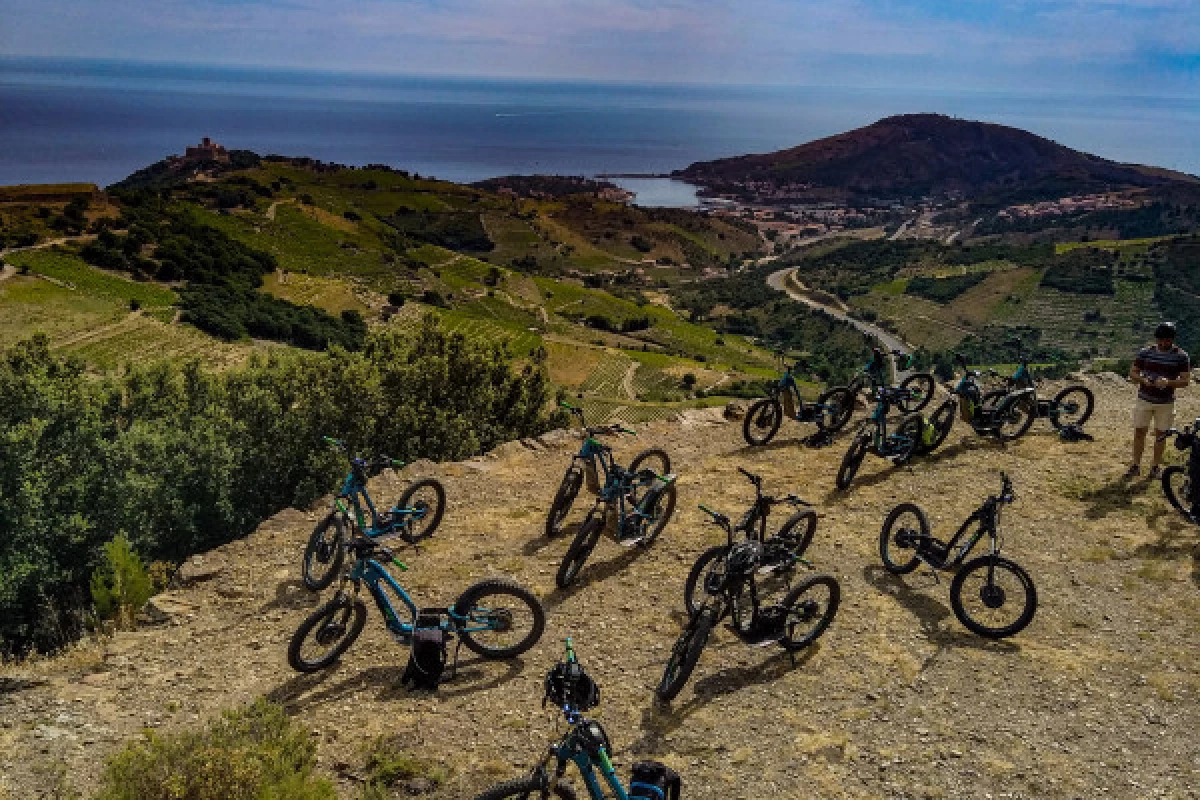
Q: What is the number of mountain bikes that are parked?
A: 14